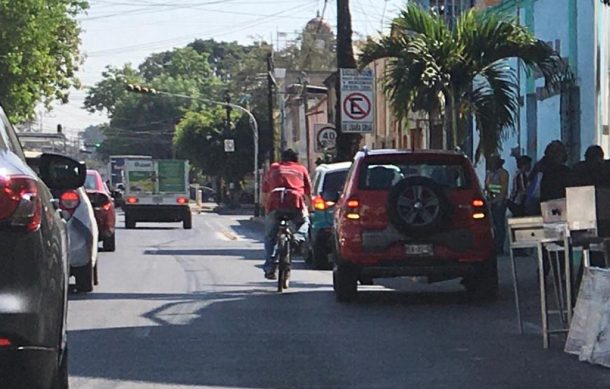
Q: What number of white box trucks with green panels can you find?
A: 1